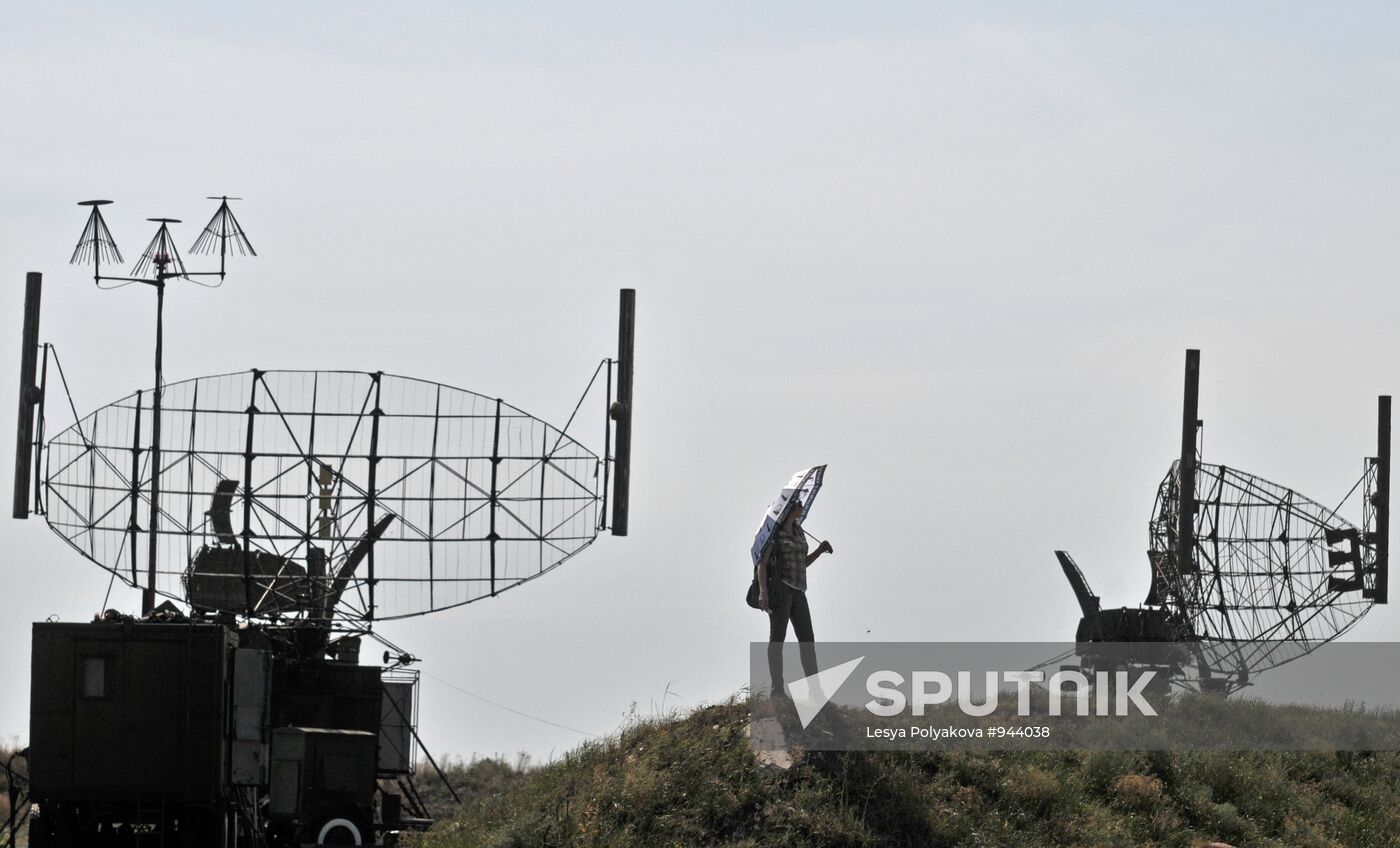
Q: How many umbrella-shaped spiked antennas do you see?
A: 3